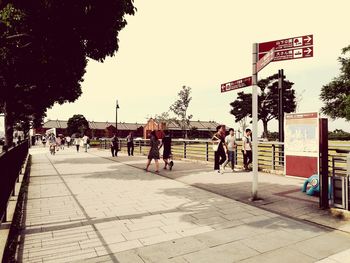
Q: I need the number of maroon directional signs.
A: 4